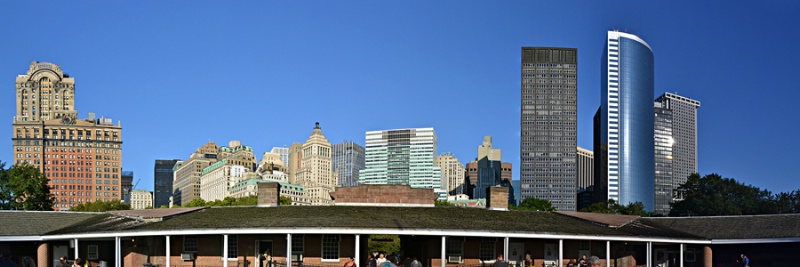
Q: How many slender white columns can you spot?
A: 12